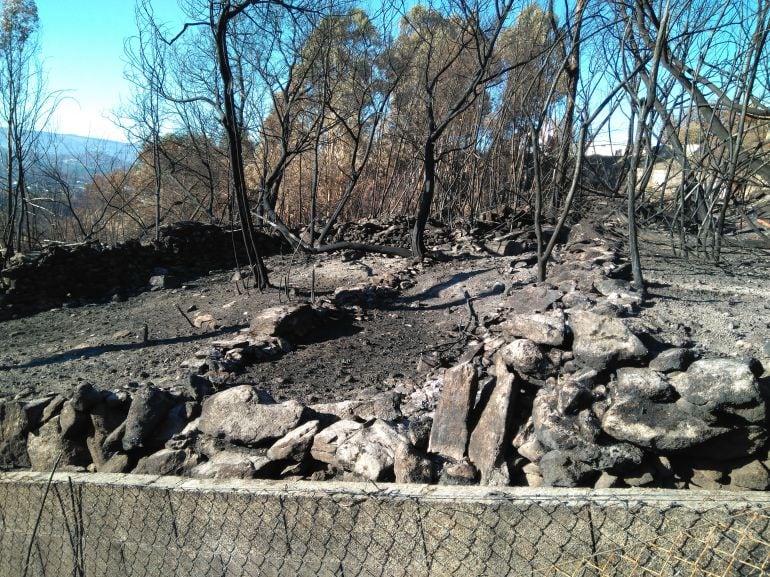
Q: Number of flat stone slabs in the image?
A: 2